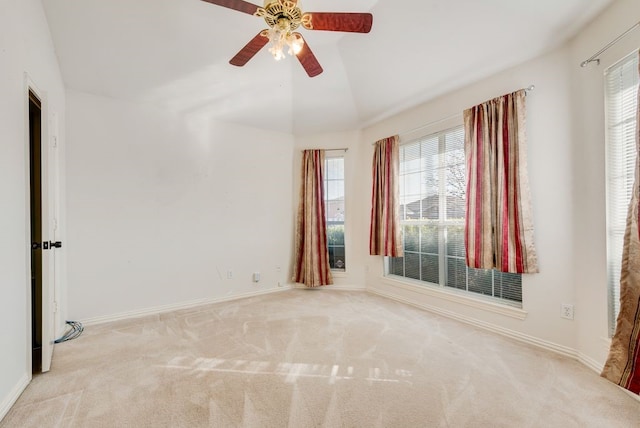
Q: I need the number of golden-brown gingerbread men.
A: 0